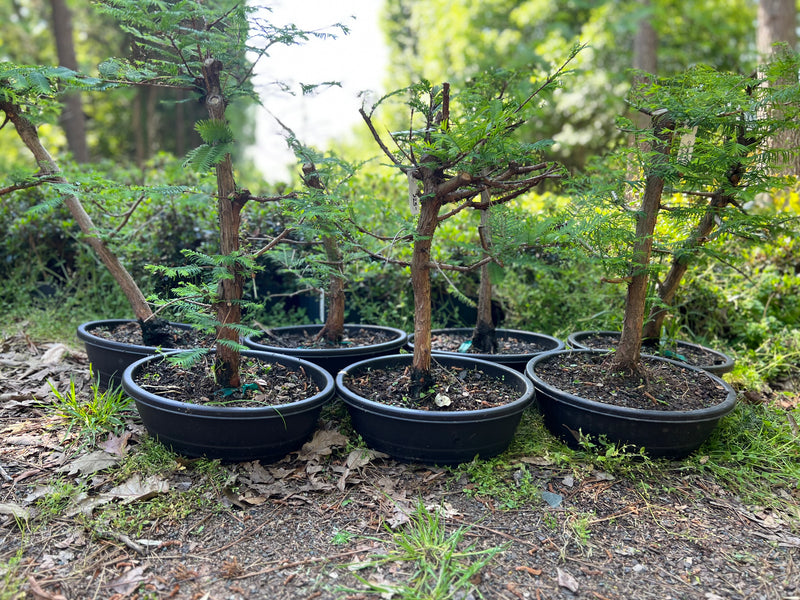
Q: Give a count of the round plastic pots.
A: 7